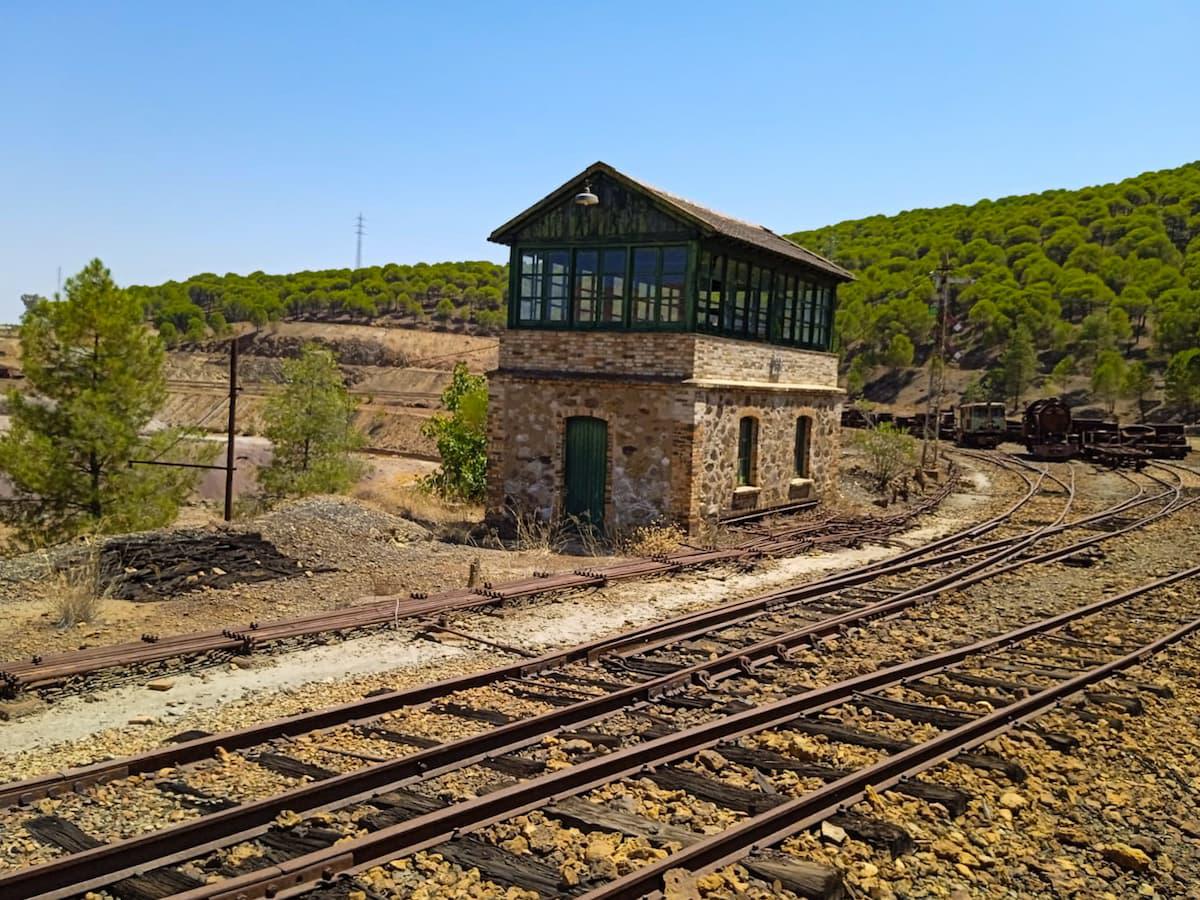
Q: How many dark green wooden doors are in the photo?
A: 1